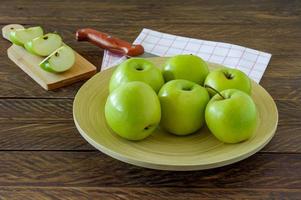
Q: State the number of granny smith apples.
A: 6